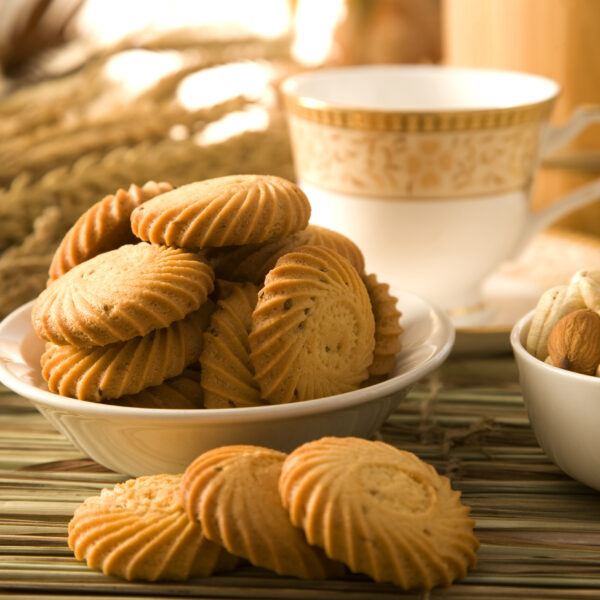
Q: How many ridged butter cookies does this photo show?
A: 12